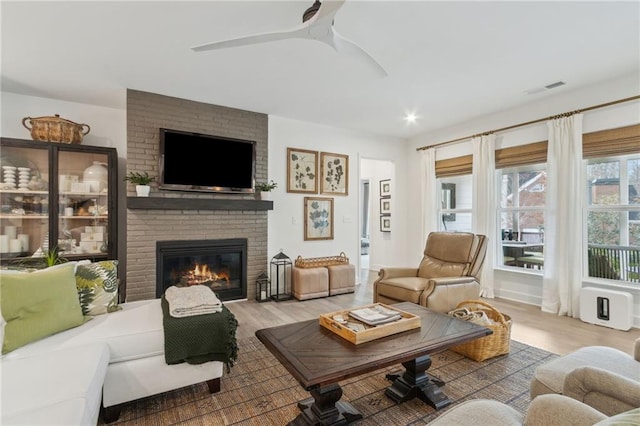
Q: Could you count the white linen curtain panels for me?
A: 3